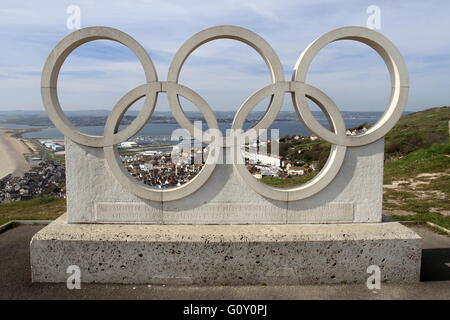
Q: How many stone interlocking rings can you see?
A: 5